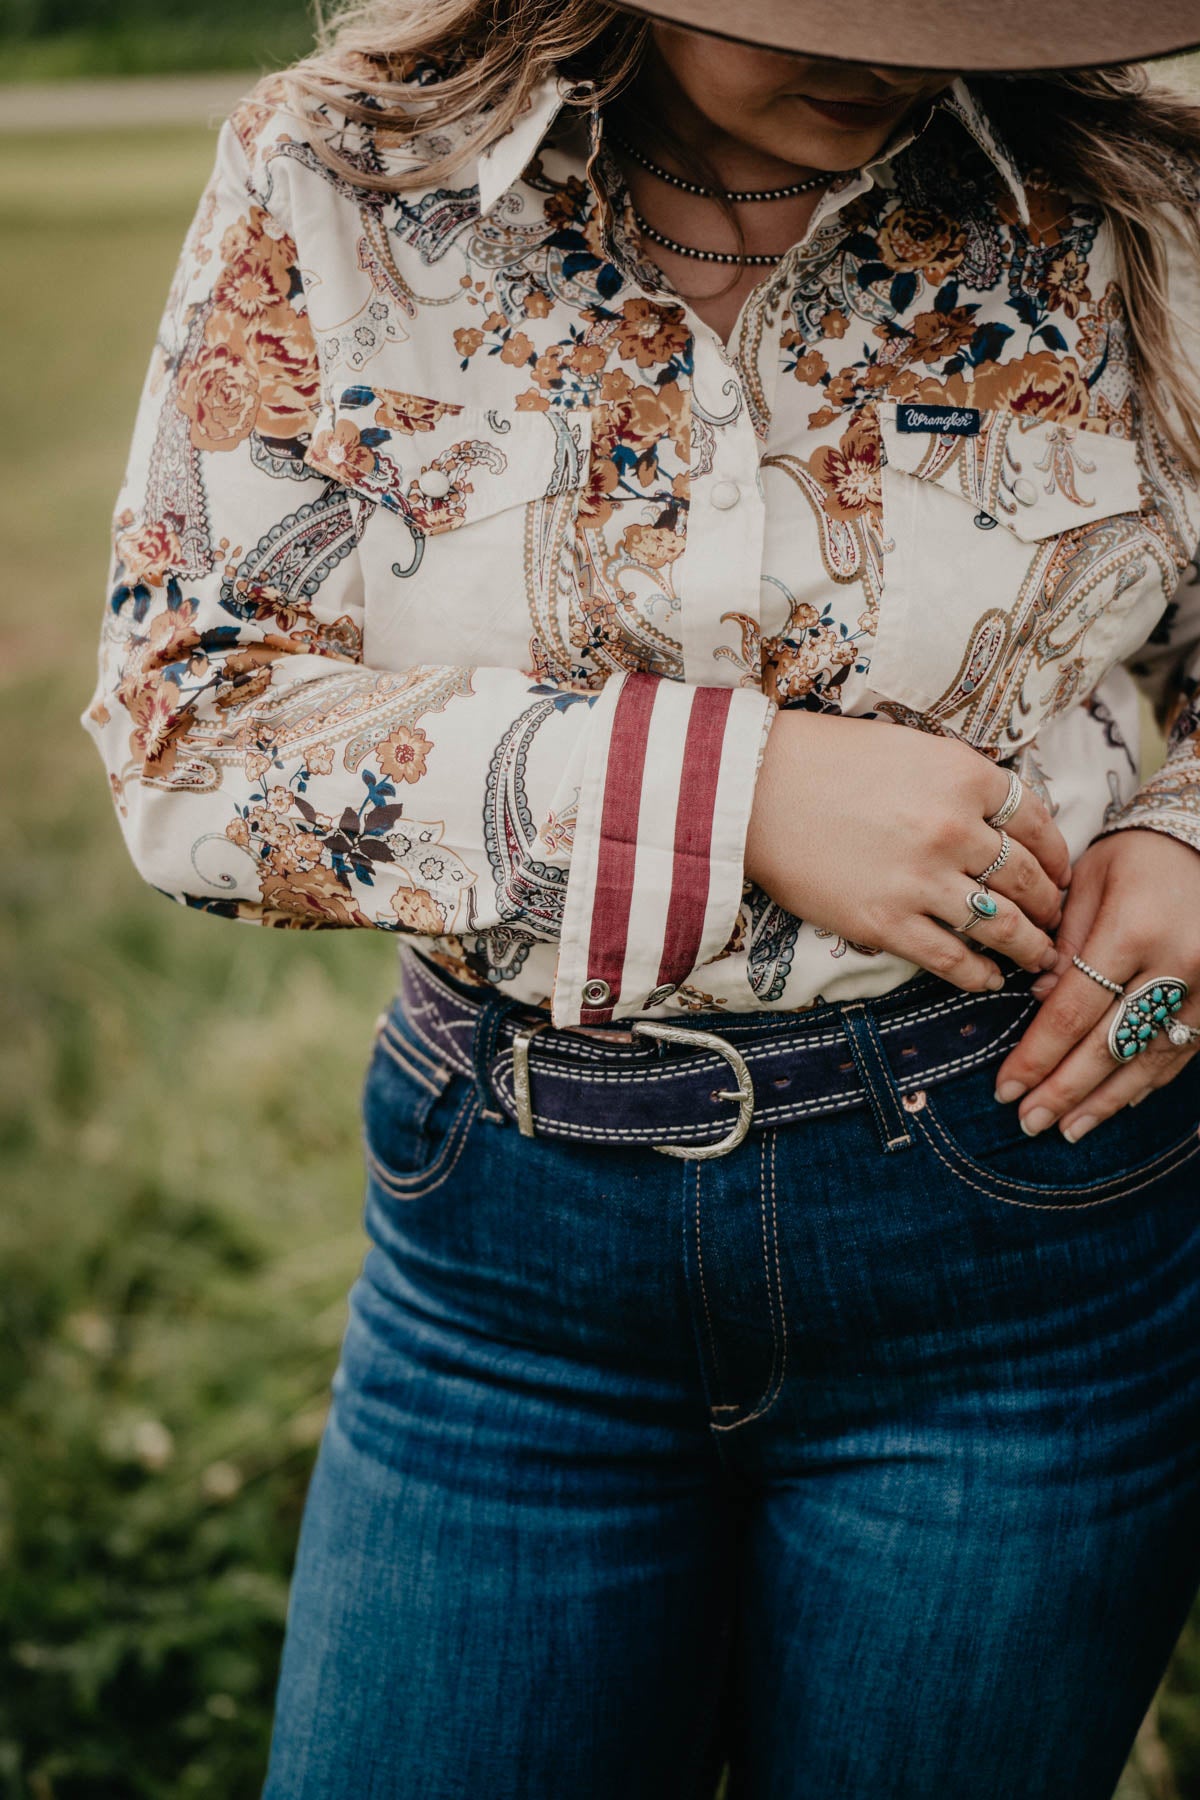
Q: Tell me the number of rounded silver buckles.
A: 1